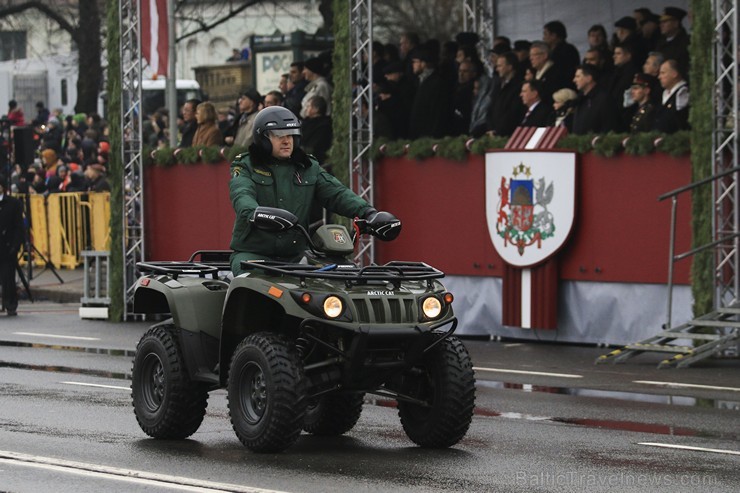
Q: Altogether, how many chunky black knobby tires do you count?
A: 4